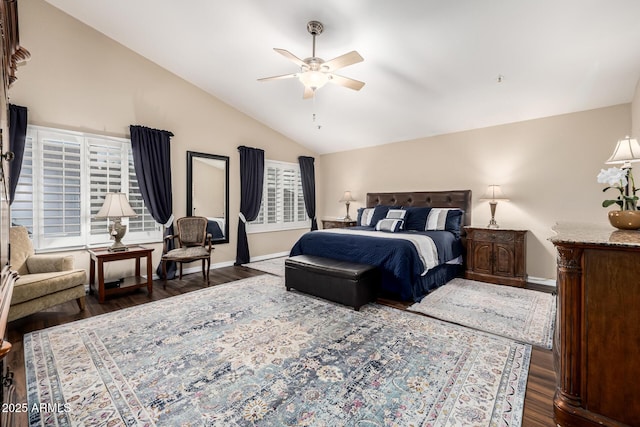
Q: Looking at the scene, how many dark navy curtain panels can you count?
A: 4